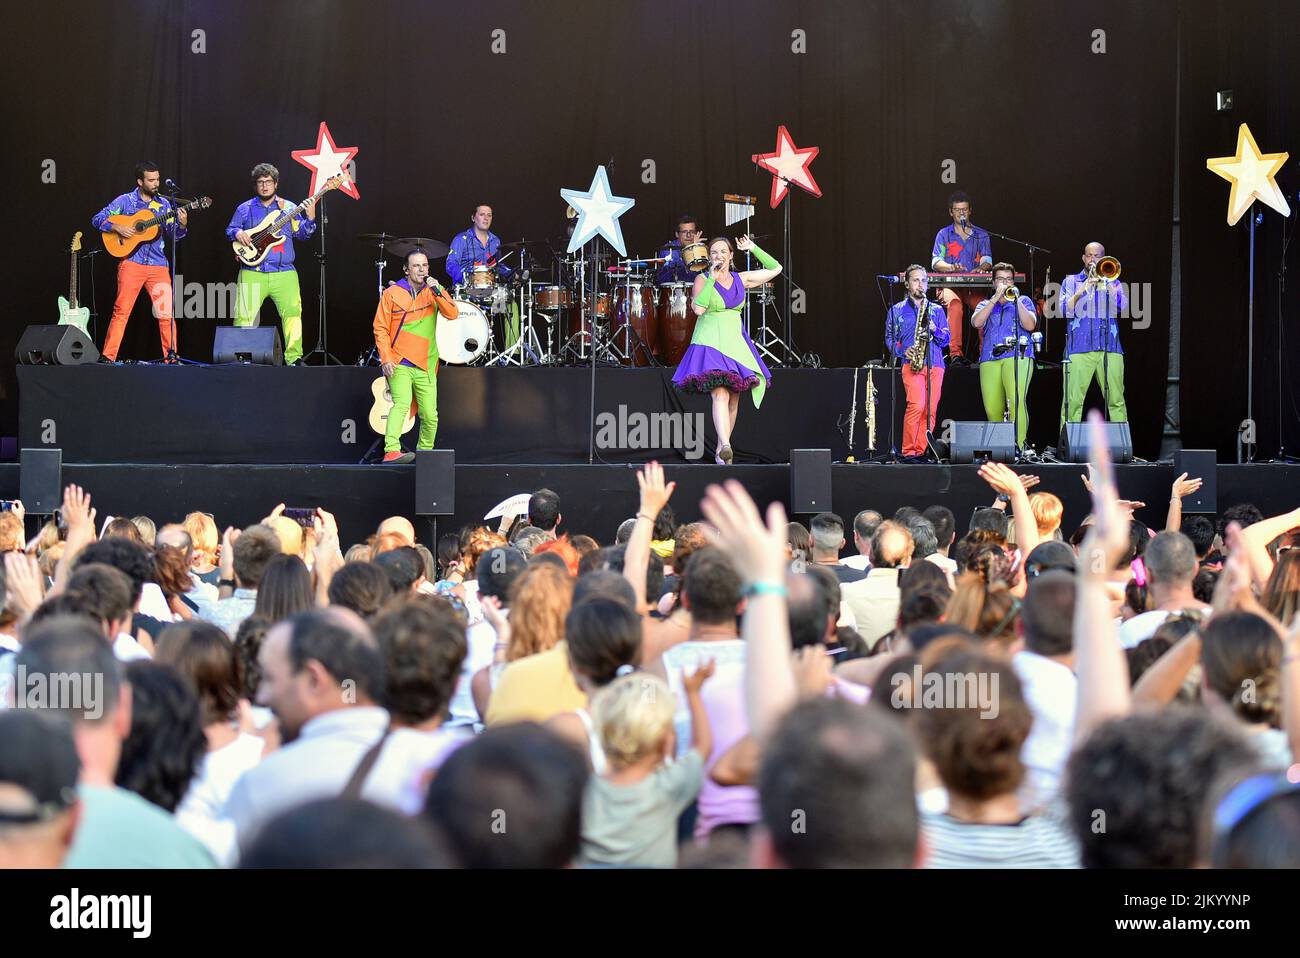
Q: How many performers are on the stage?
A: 10